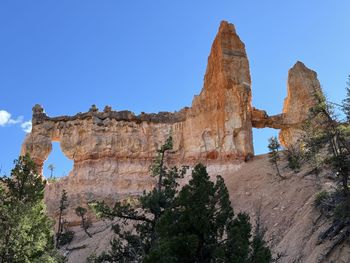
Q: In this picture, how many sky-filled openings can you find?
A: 2